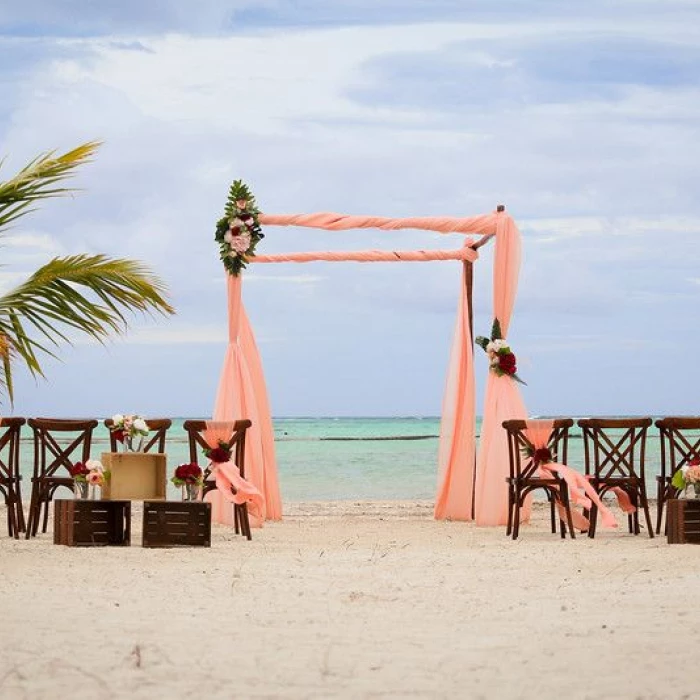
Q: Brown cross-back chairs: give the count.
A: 7